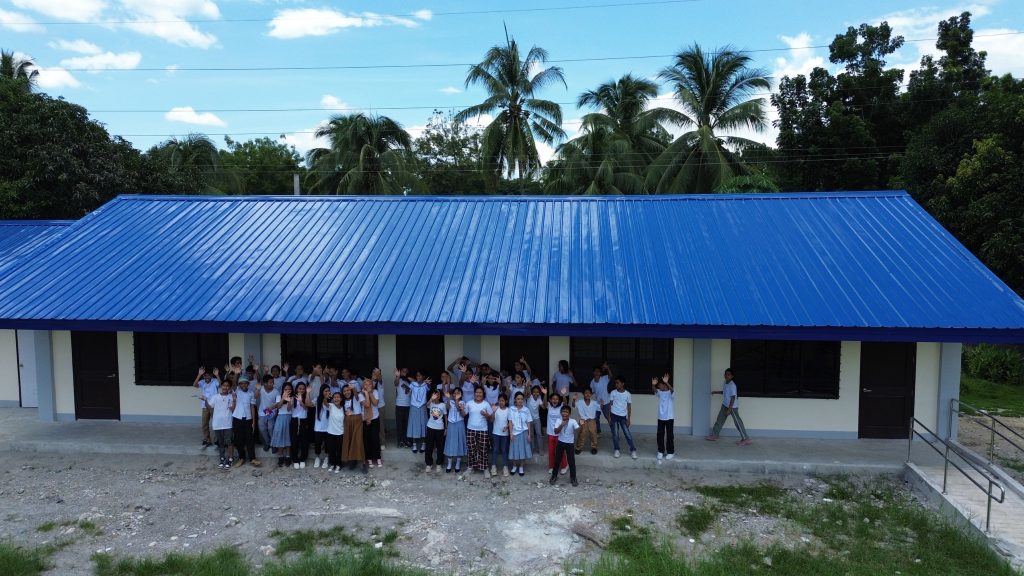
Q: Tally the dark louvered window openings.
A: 4